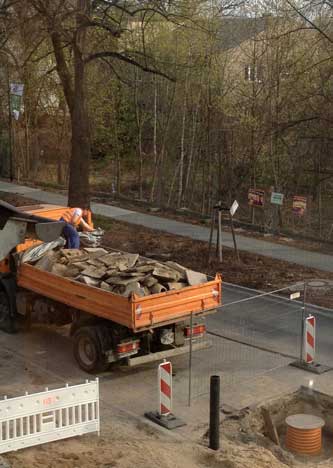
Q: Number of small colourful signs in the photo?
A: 3